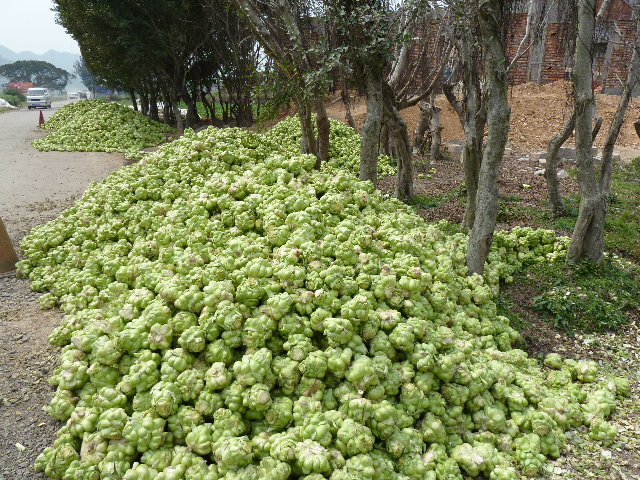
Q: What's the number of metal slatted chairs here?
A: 0